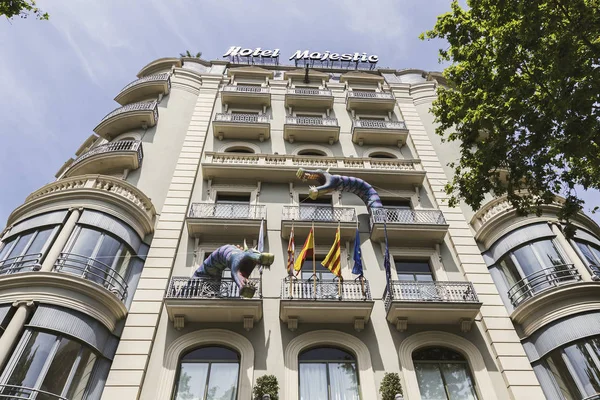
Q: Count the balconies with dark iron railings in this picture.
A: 15